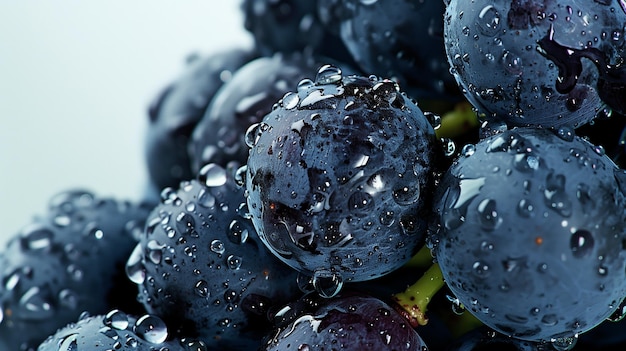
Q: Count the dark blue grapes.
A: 11